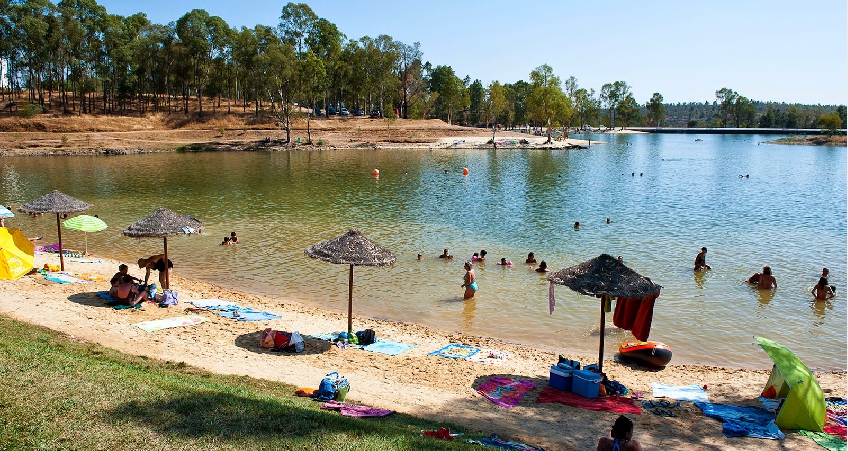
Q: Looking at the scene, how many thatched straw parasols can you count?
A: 4